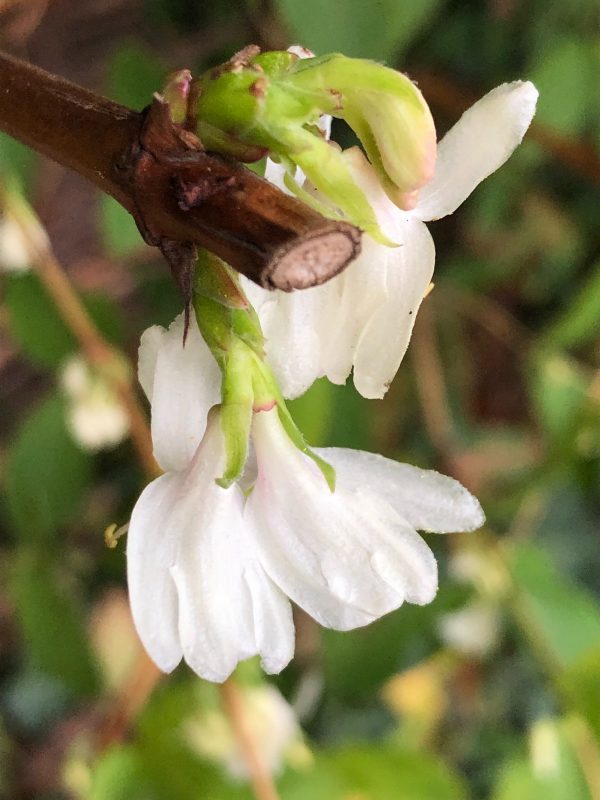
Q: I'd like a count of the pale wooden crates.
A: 0